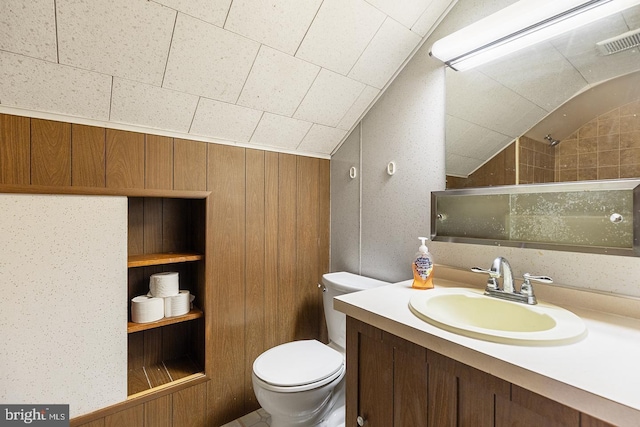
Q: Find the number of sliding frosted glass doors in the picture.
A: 2